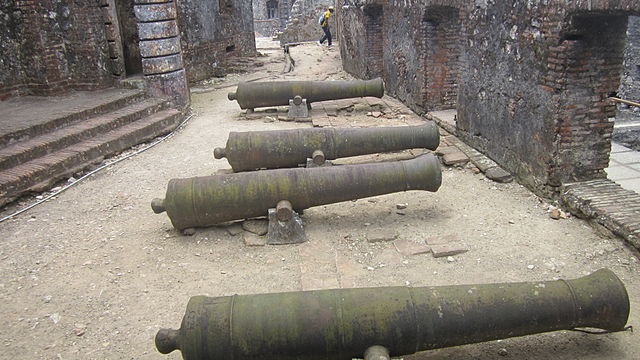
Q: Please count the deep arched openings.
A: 3